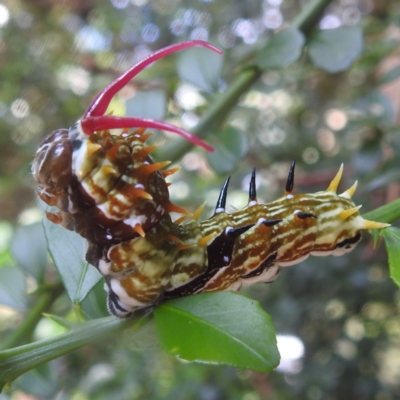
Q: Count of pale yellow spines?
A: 4